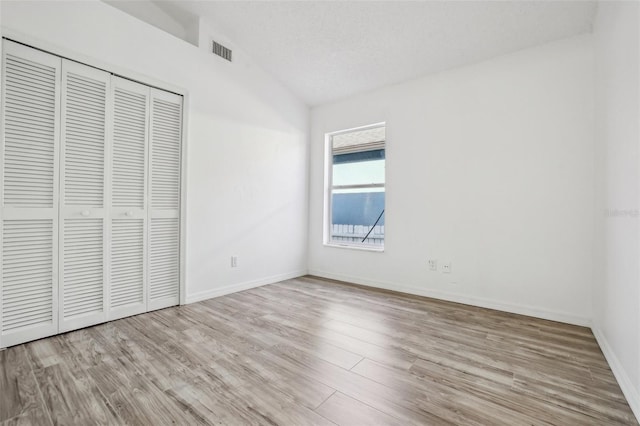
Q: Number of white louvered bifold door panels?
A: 4